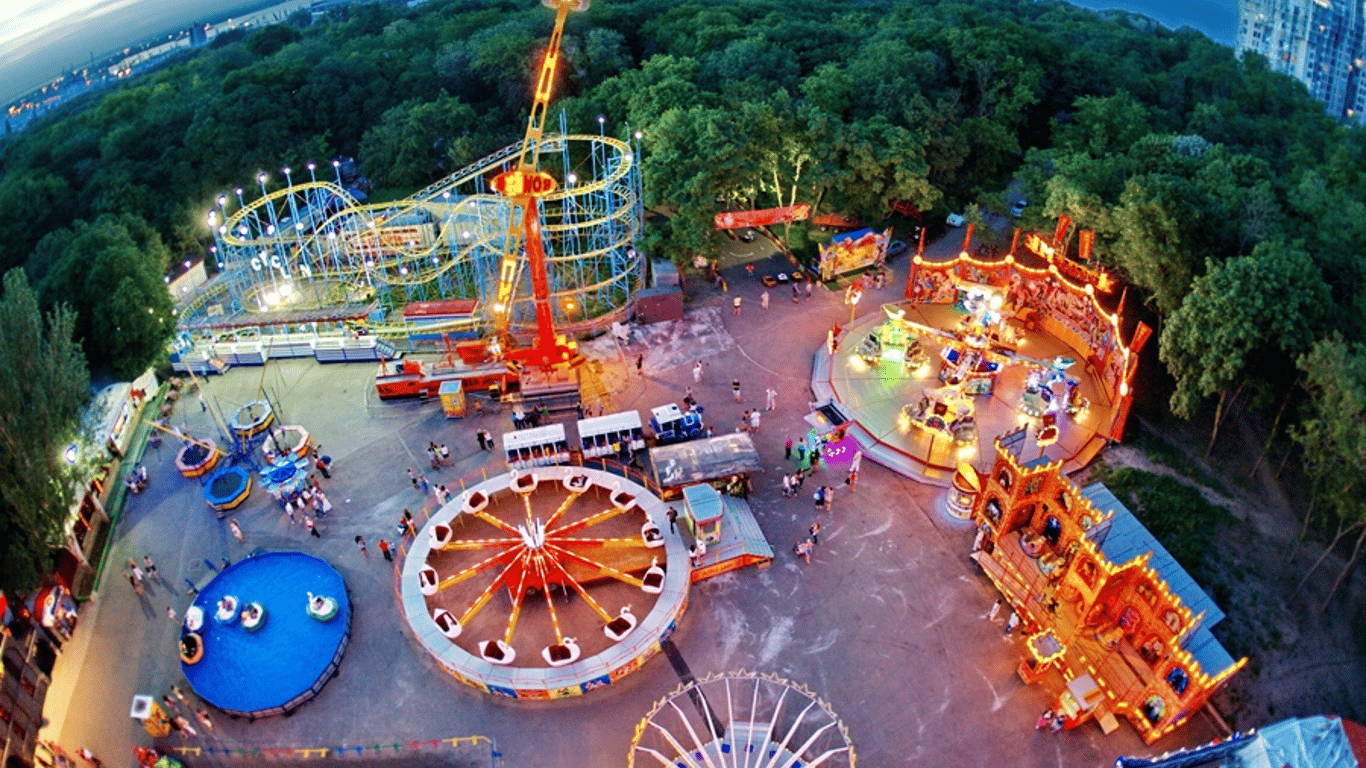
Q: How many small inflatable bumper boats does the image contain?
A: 5